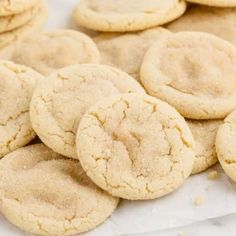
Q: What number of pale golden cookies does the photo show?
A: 15